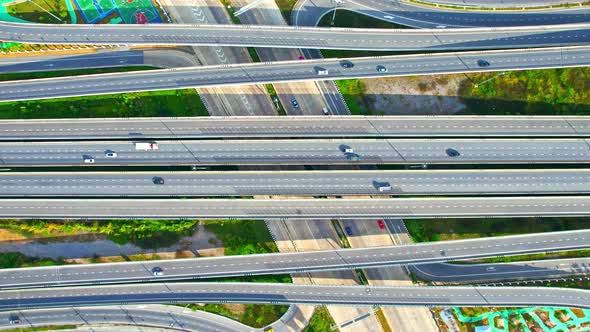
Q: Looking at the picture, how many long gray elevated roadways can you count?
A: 8